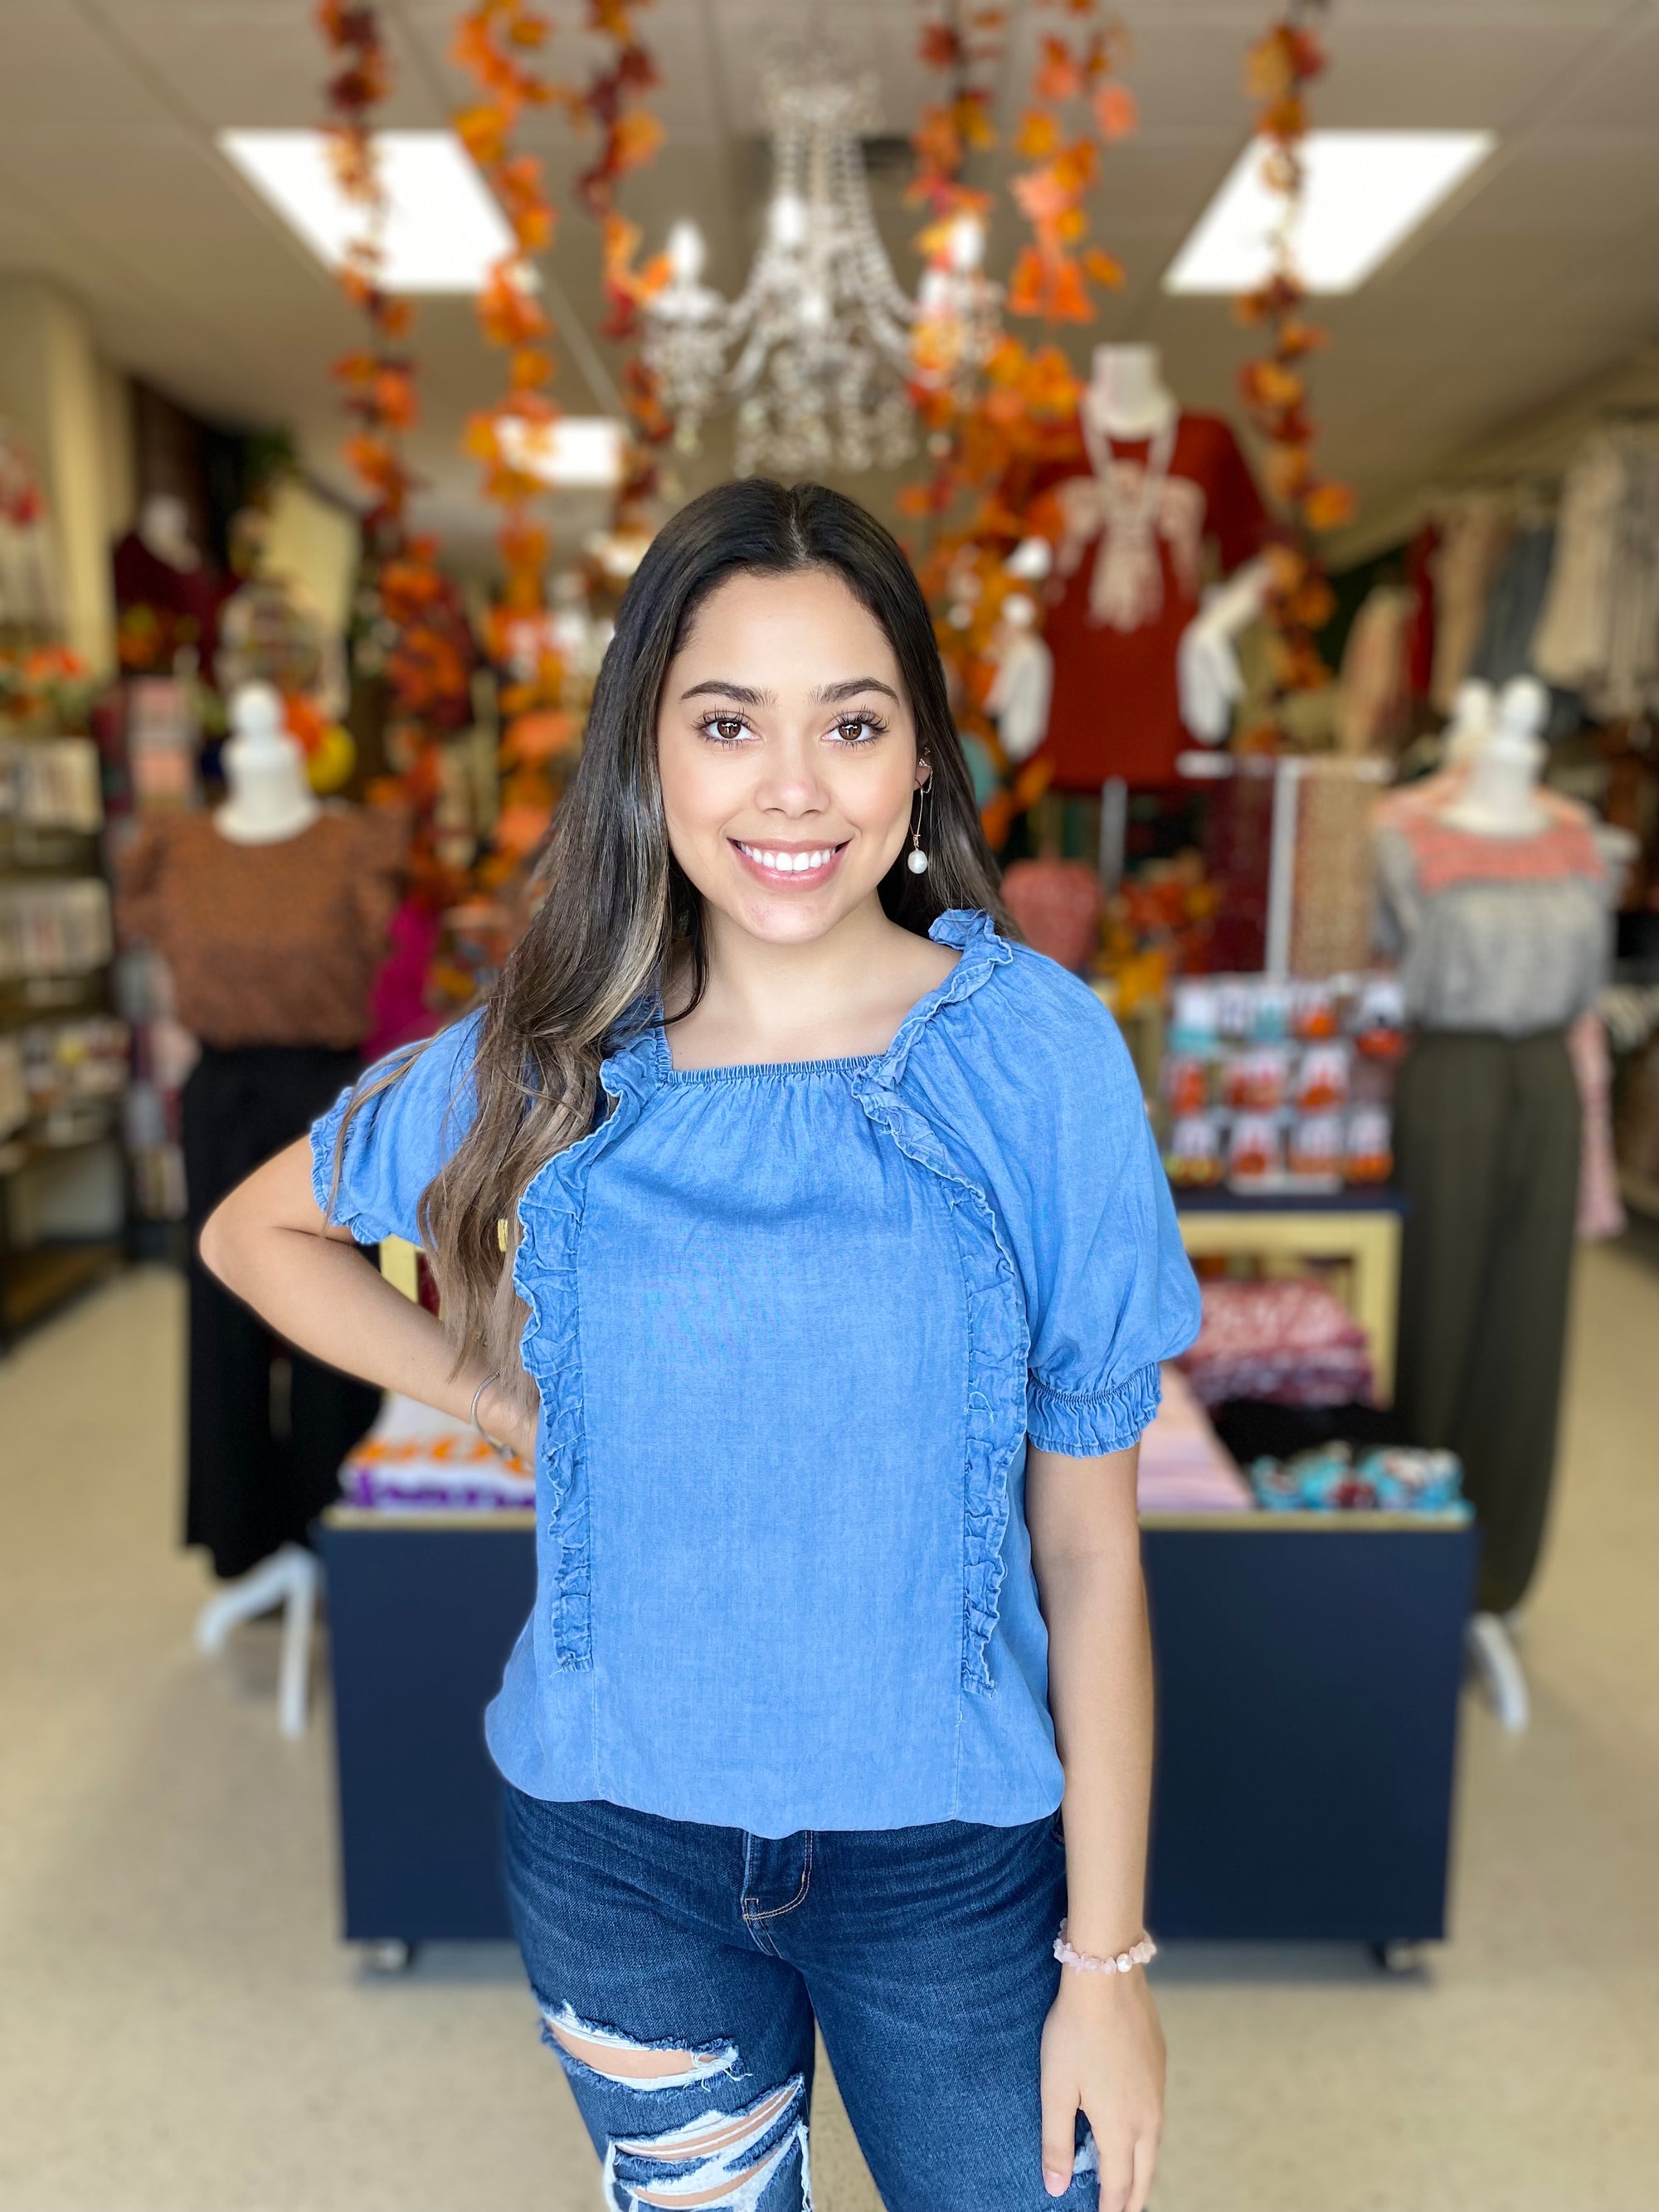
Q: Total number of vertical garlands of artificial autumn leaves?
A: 6